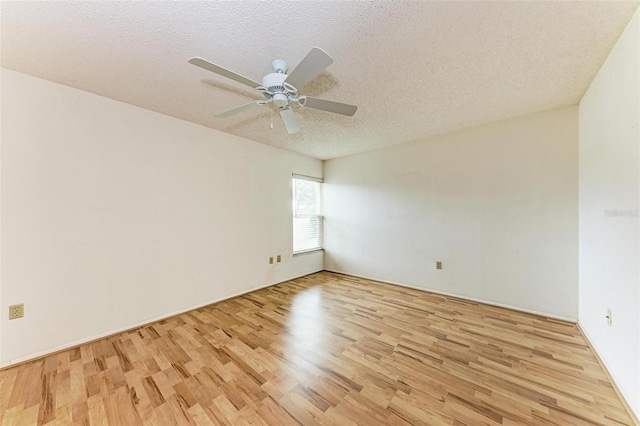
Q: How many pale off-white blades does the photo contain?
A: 5